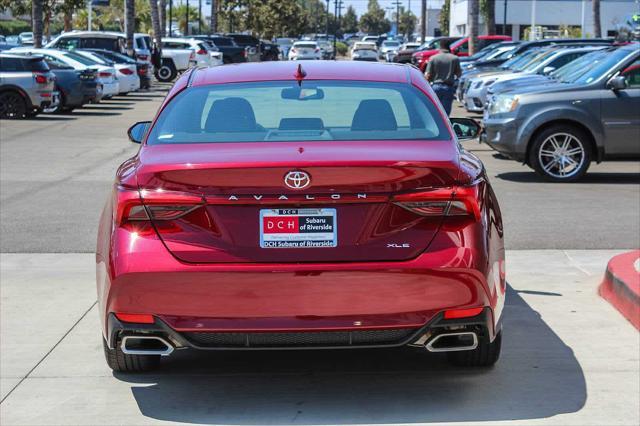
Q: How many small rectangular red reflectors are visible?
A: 2